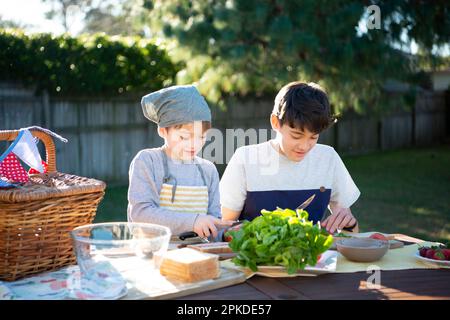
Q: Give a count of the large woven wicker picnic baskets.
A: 1